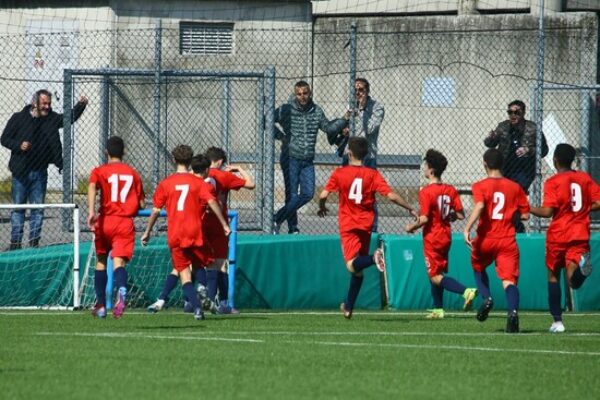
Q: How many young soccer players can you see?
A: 8